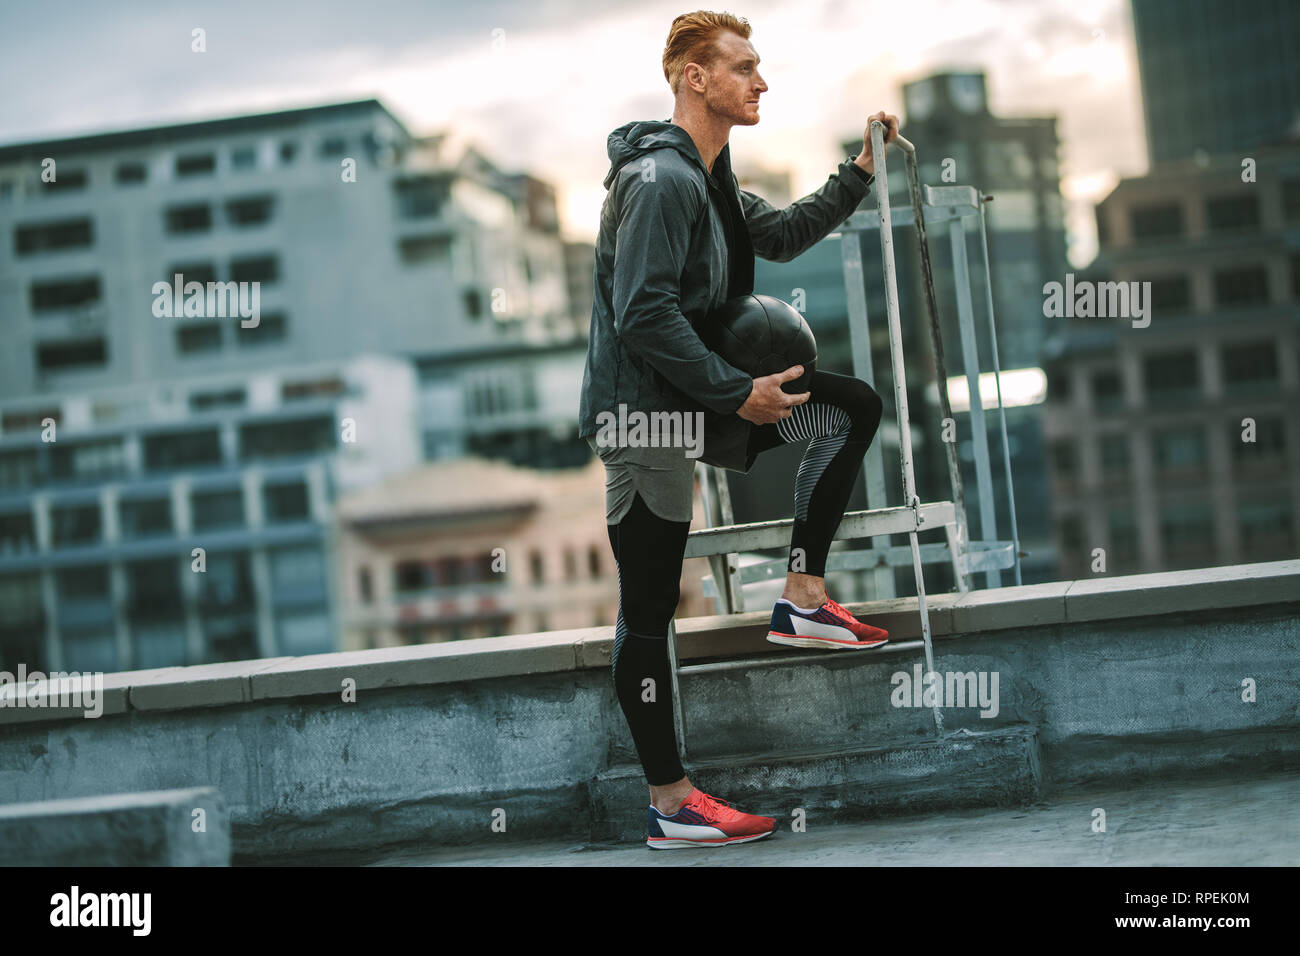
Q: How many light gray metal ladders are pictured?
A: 1